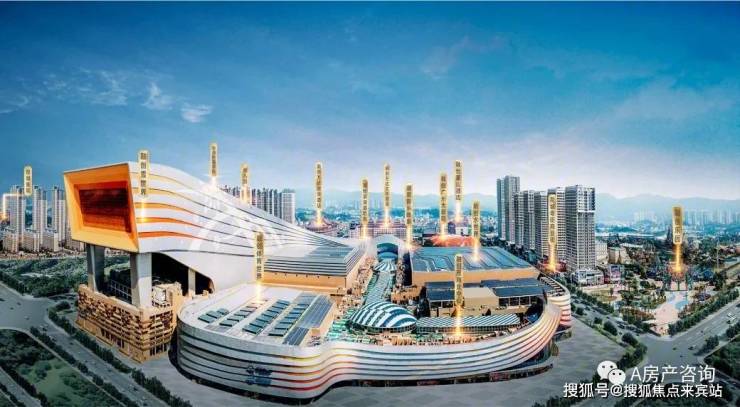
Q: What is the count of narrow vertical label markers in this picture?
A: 15